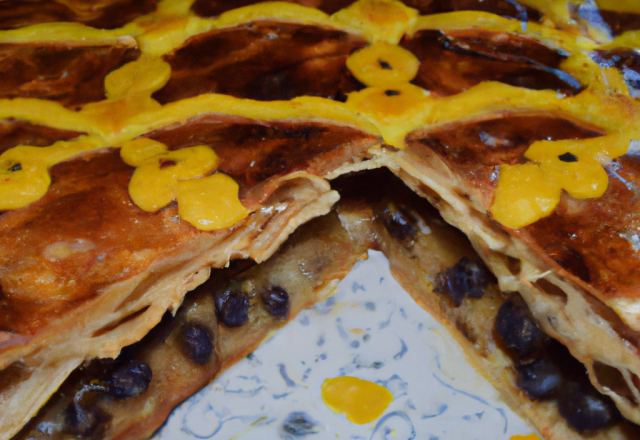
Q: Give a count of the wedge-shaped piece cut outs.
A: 1